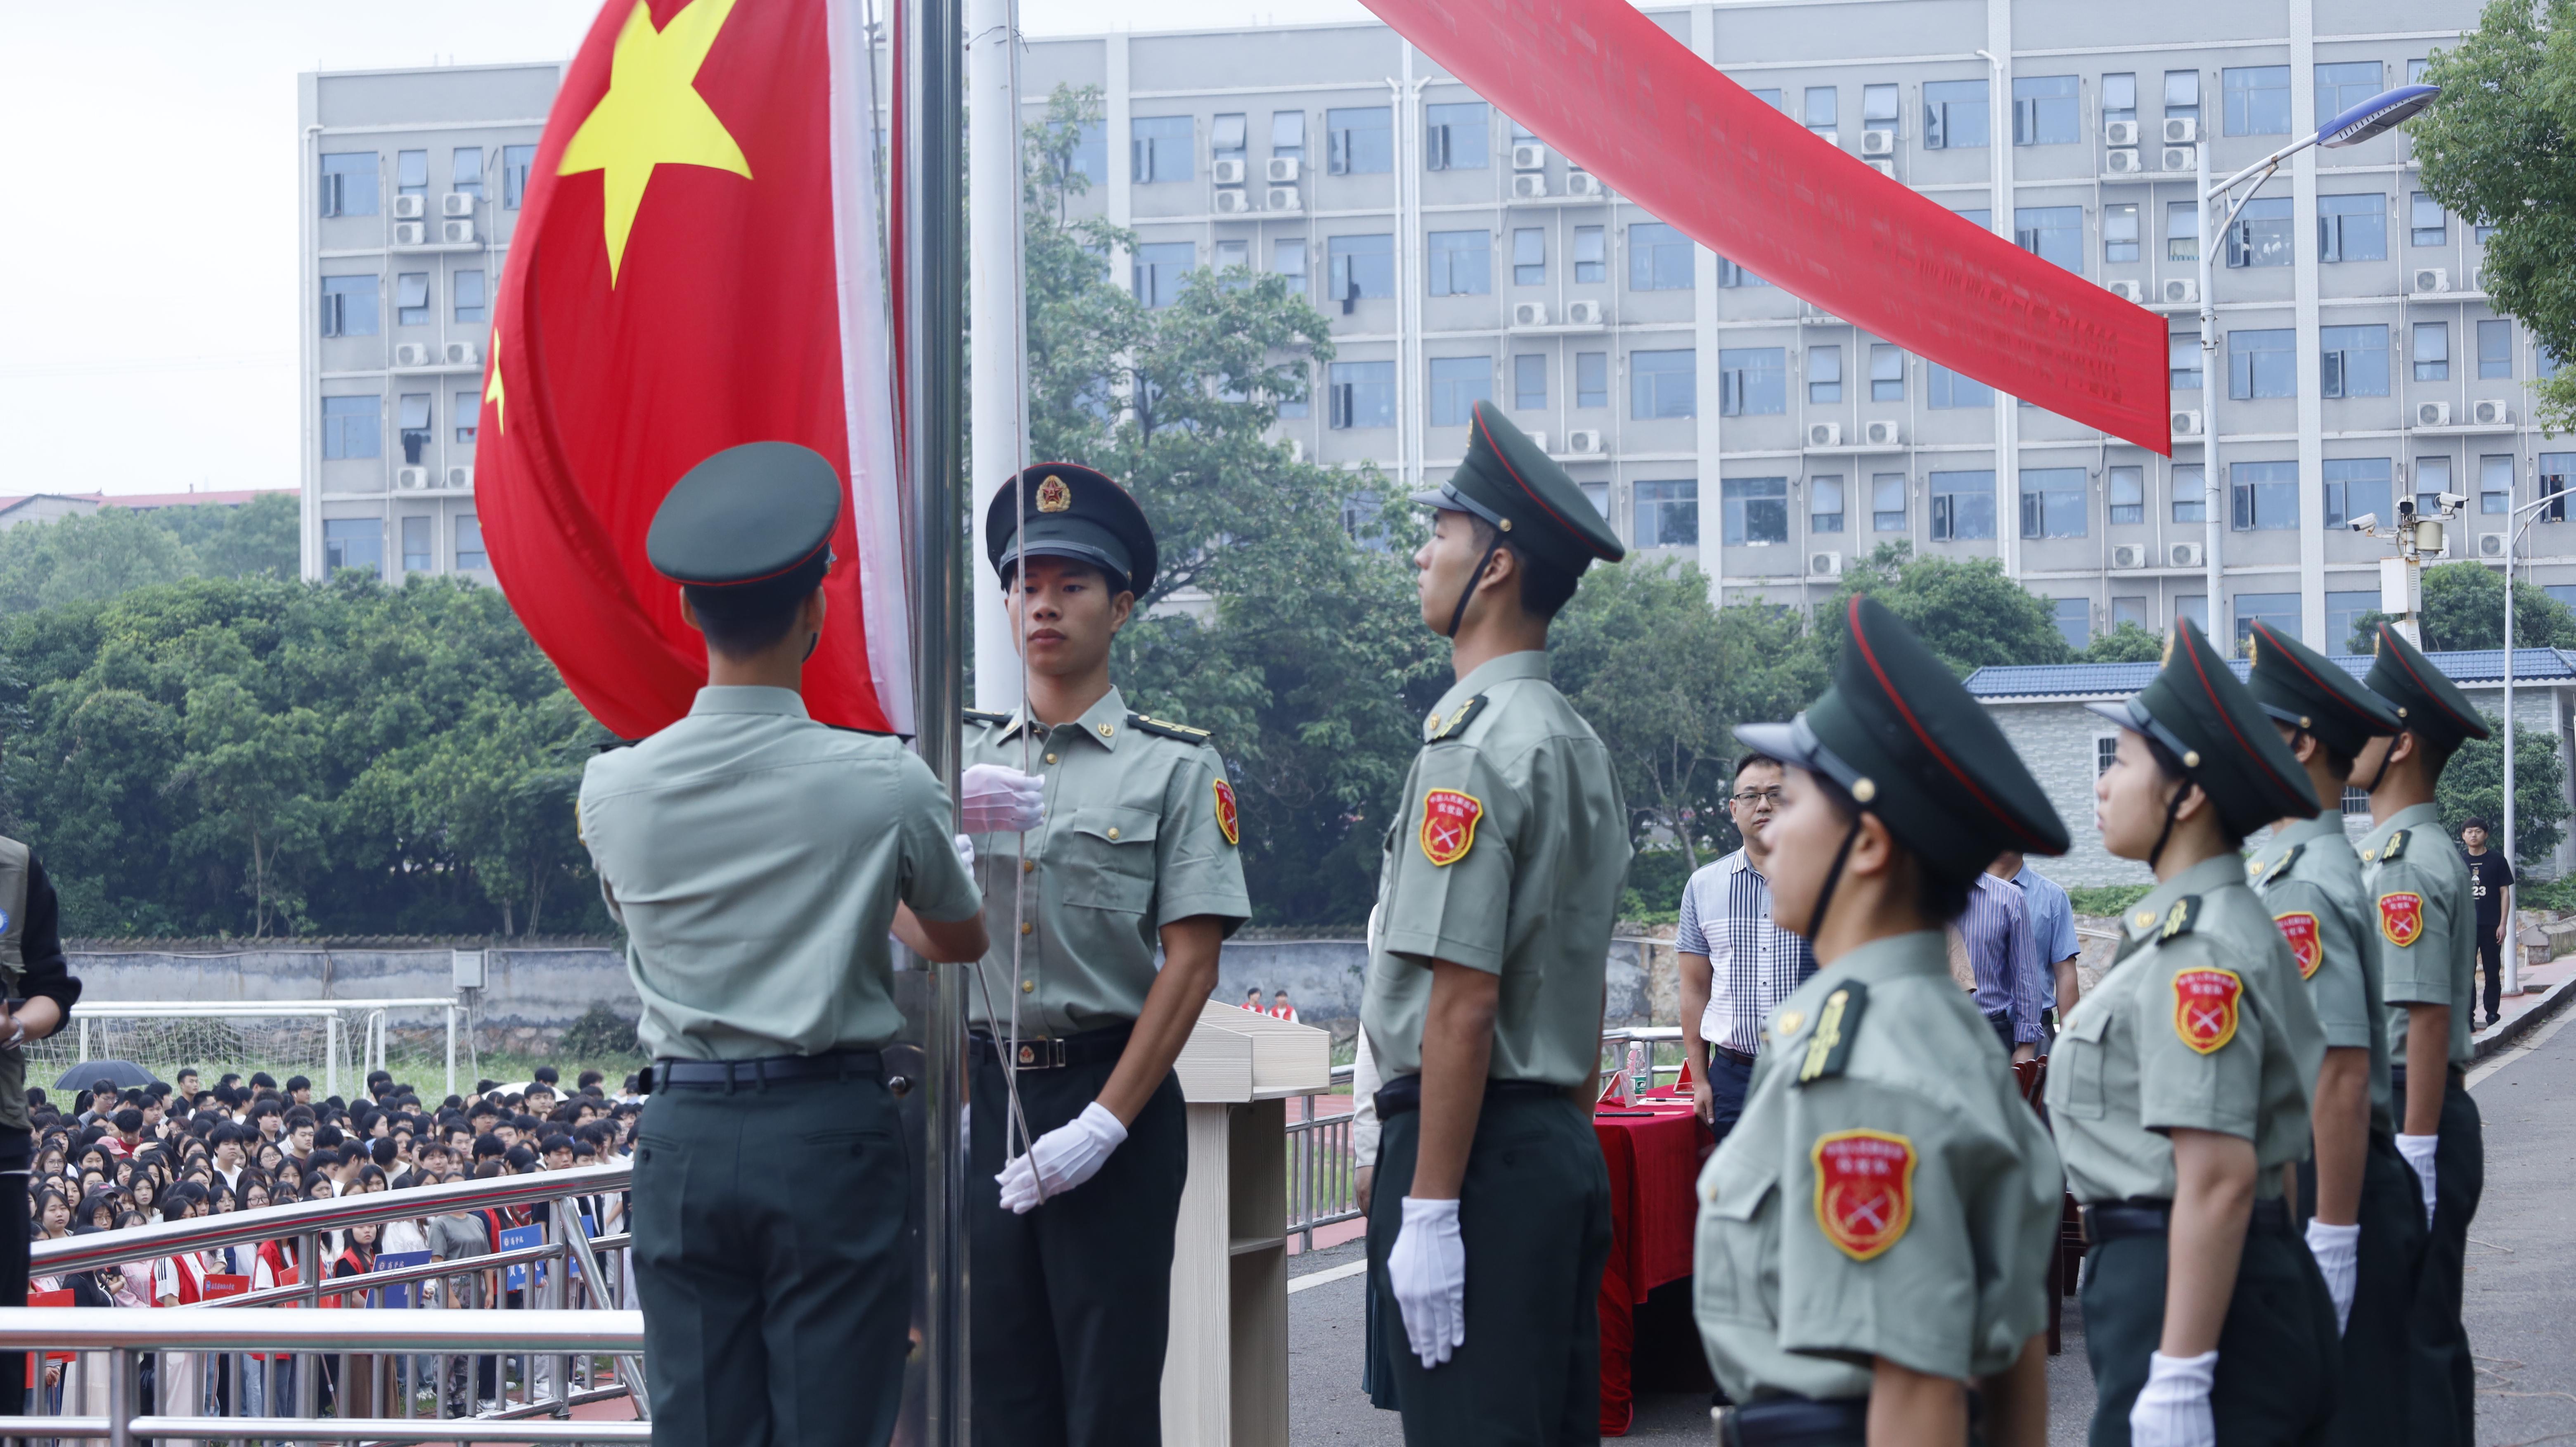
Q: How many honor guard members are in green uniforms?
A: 7